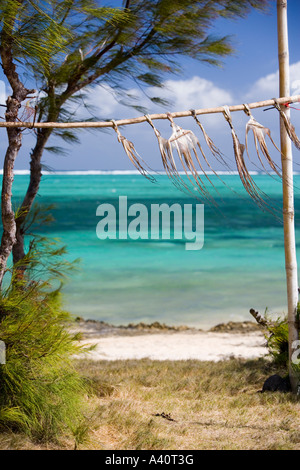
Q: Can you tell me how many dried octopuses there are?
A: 7